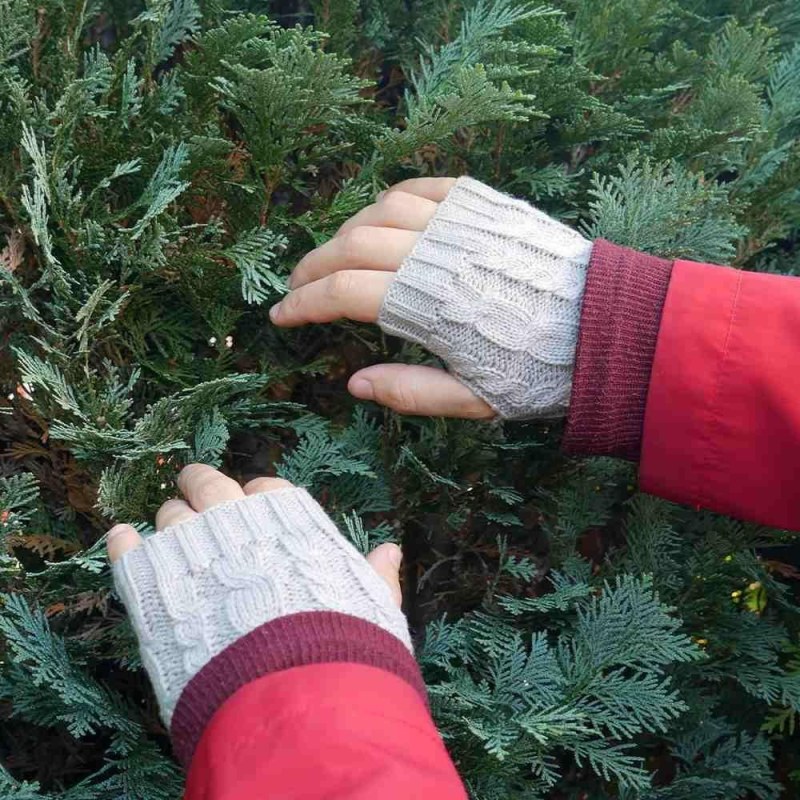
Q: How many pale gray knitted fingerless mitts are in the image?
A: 2